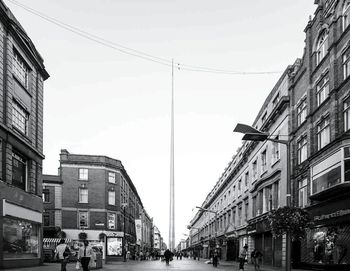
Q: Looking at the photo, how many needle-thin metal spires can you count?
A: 1